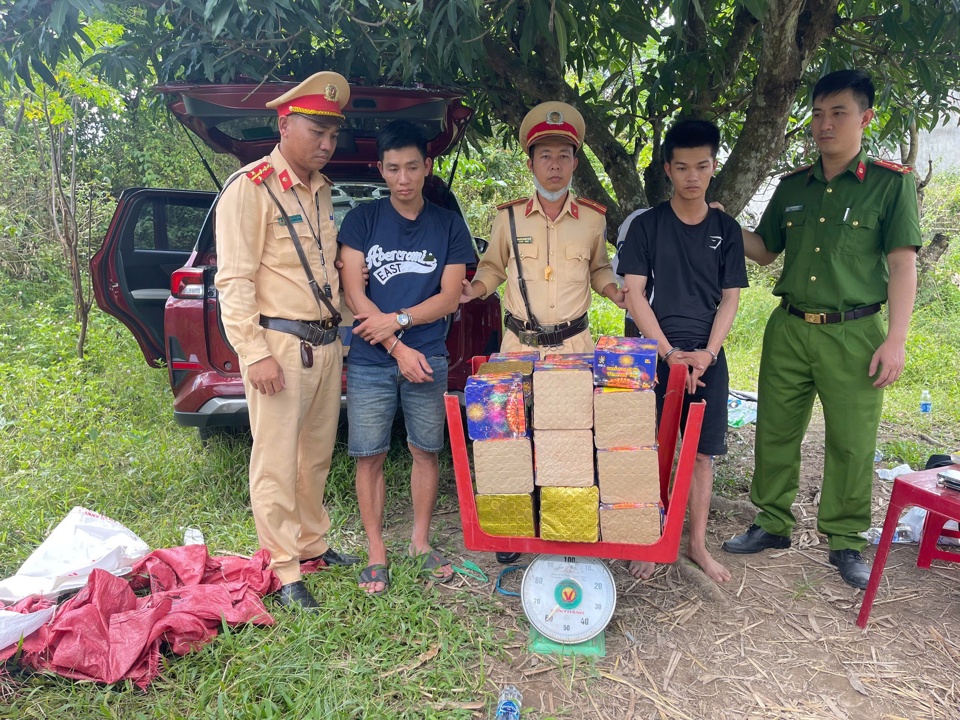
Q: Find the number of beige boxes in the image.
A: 6